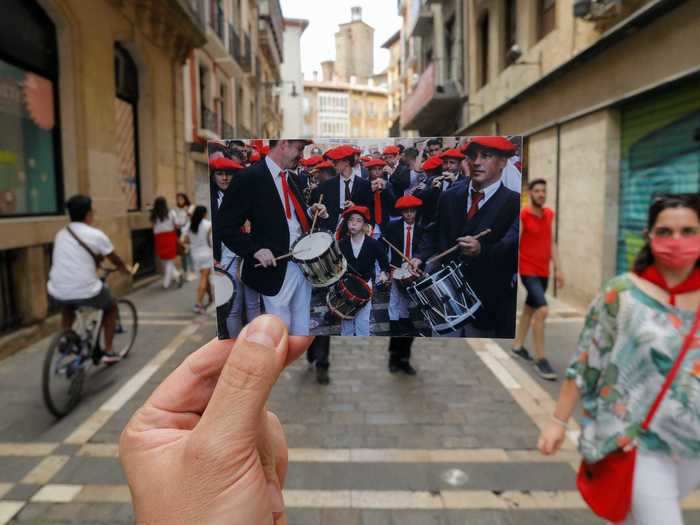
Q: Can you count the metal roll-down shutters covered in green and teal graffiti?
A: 1